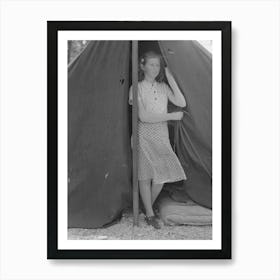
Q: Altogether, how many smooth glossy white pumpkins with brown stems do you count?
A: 0